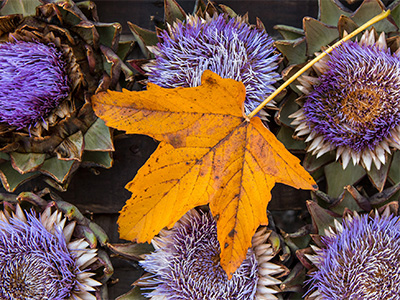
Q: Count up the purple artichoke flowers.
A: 6